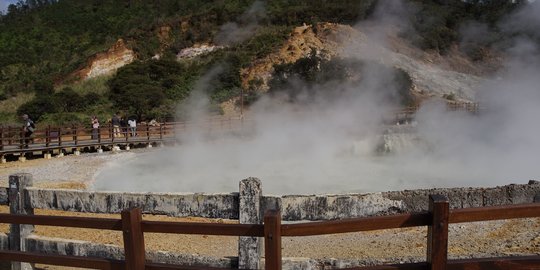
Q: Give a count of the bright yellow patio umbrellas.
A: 0